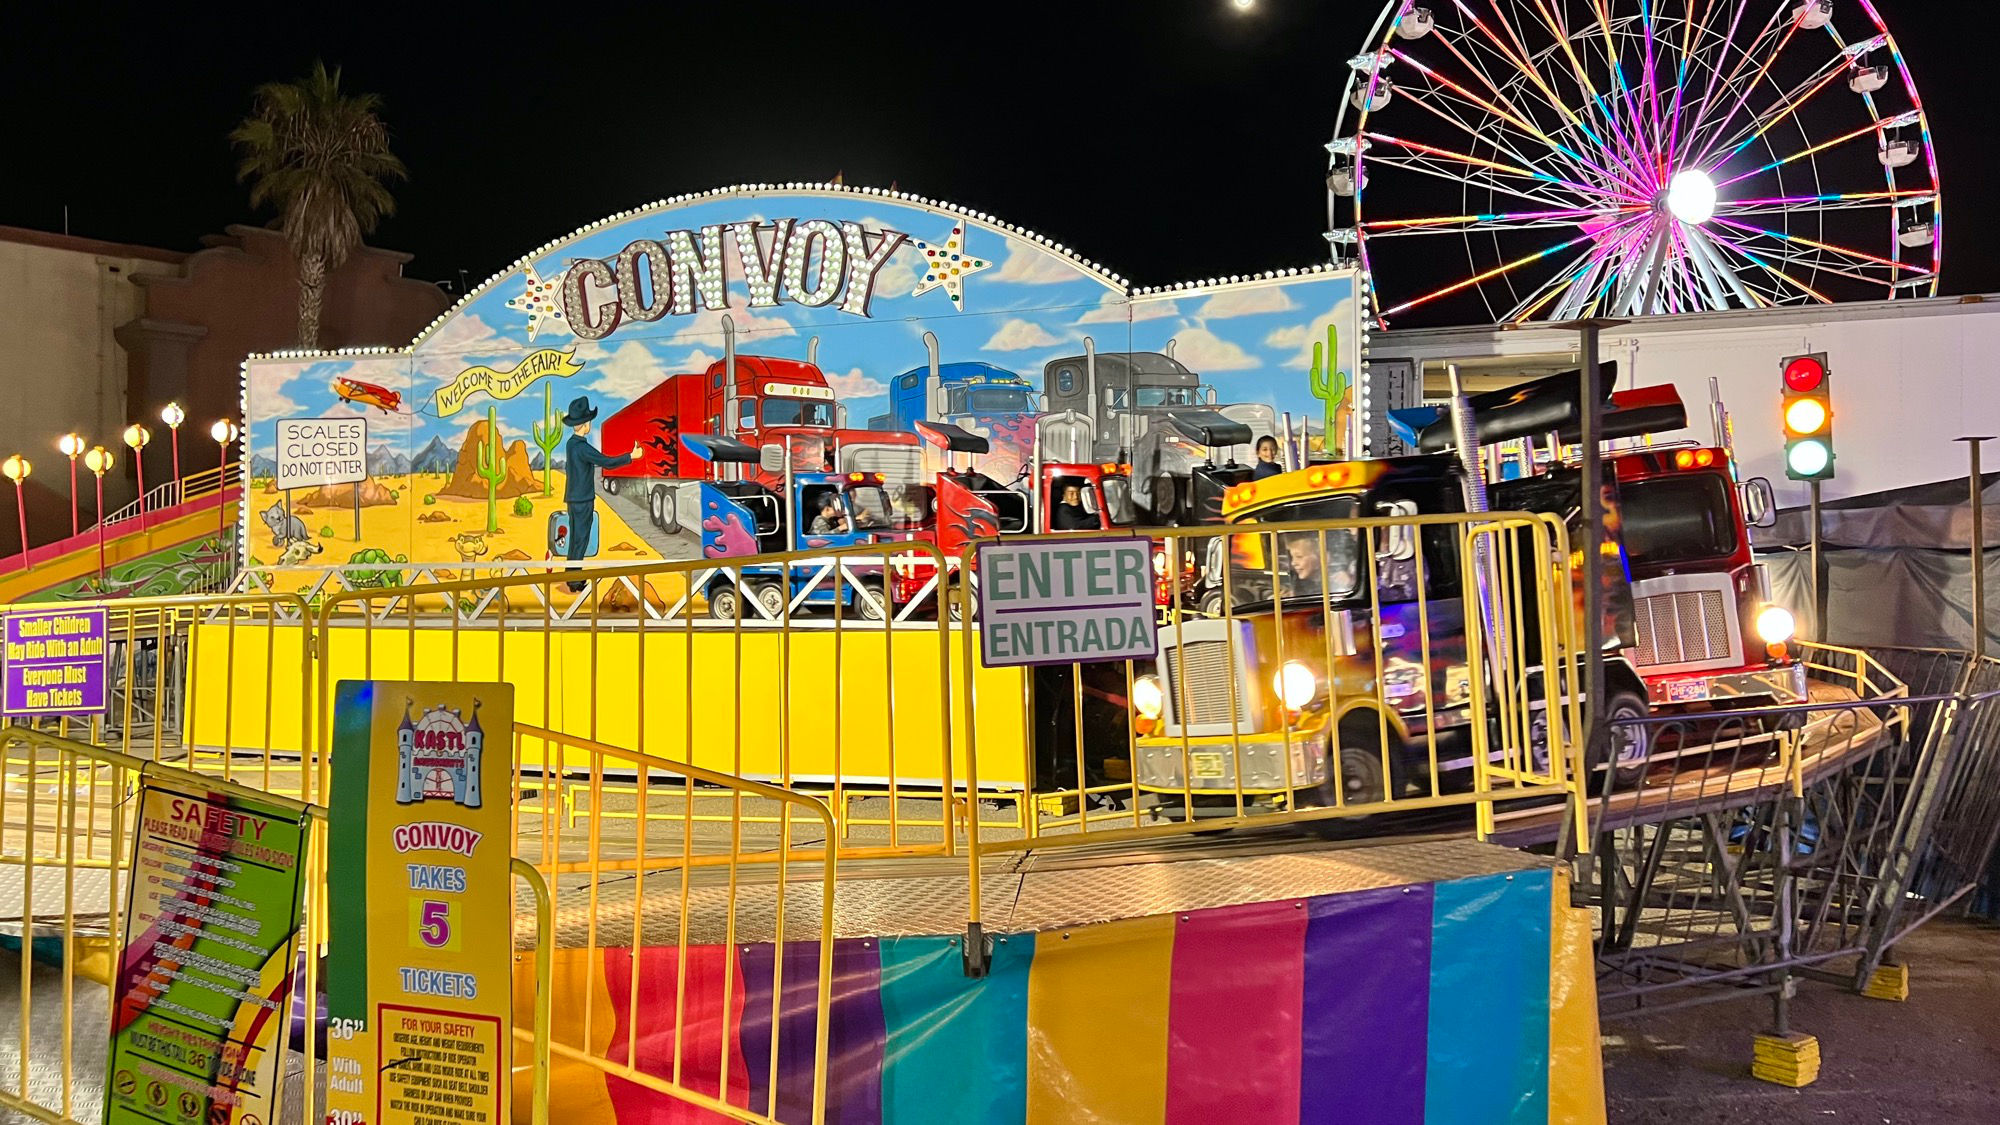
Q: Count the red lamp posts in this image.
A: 6